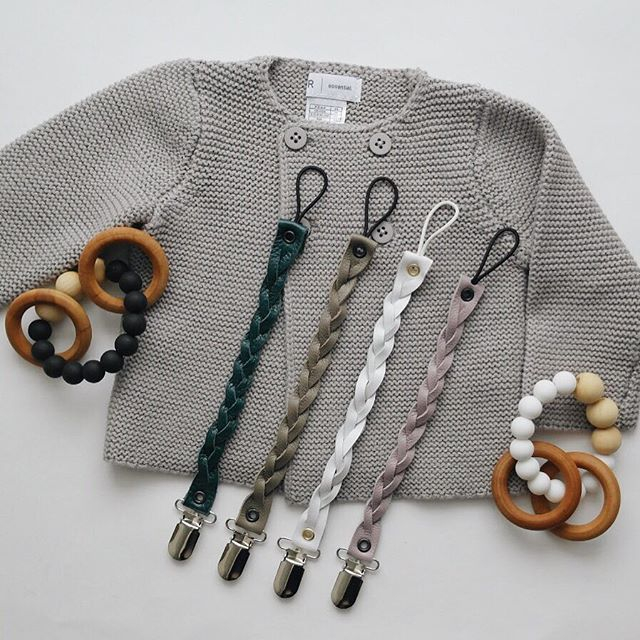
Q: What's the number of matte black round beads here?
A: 11